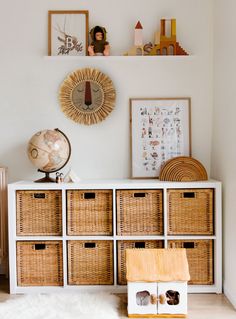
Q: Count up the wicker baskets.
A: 8